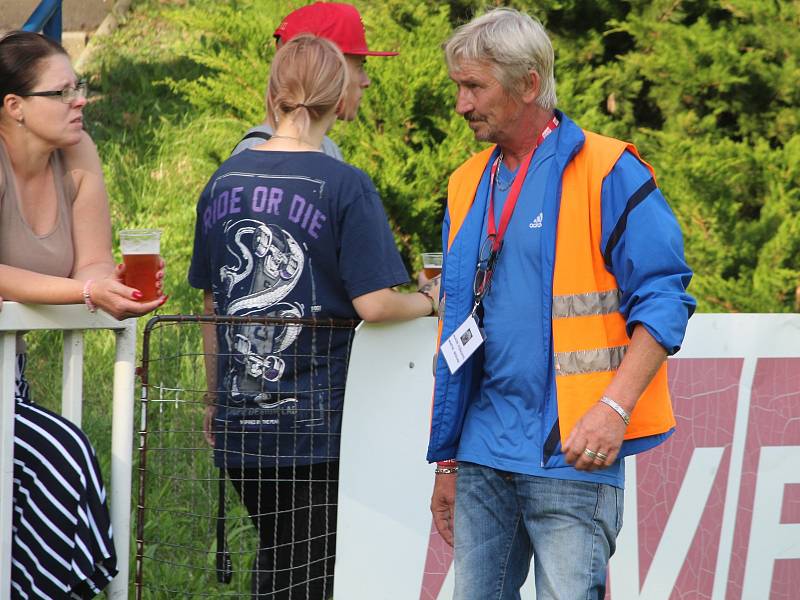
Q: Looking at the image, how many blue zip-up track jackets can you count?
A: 1